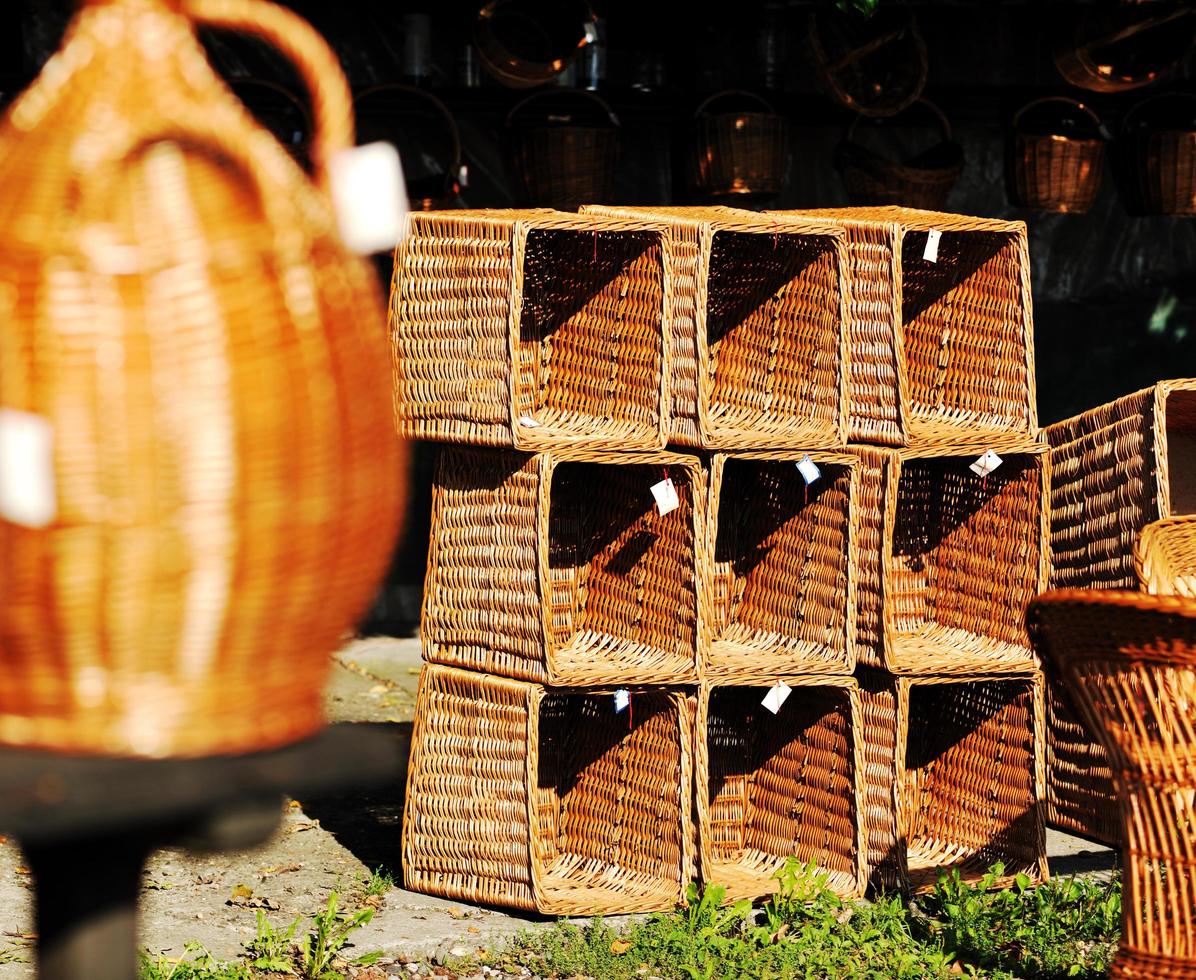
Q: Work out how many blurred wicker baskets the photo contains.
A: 1